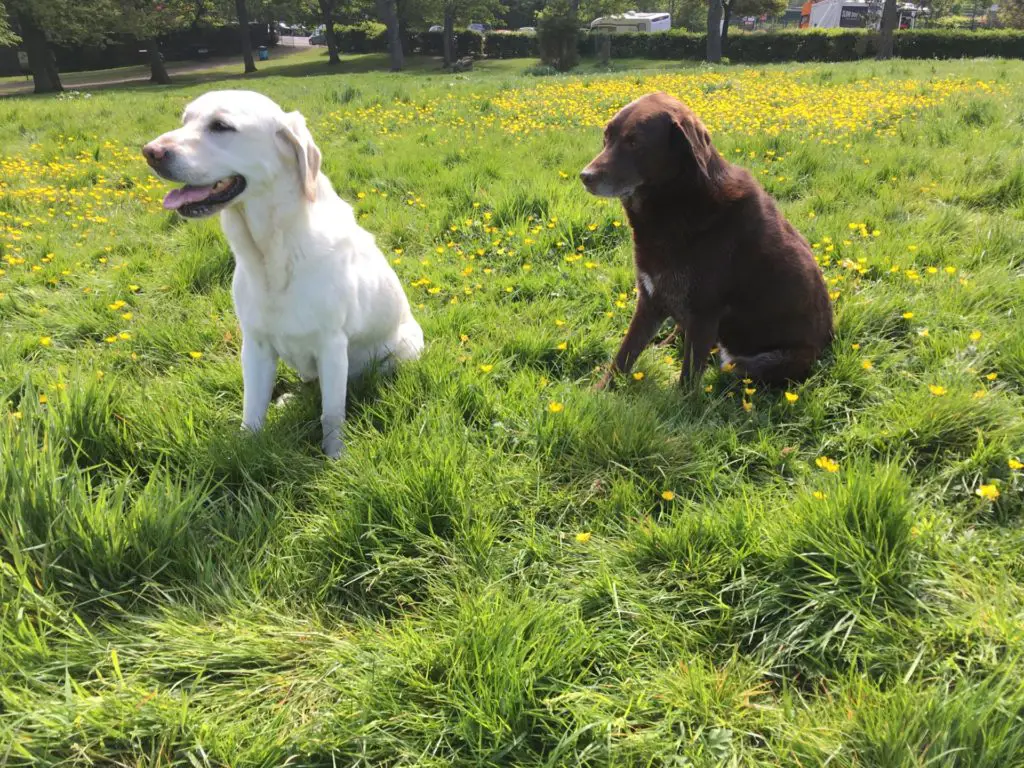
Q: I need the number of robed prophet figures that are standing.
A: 0